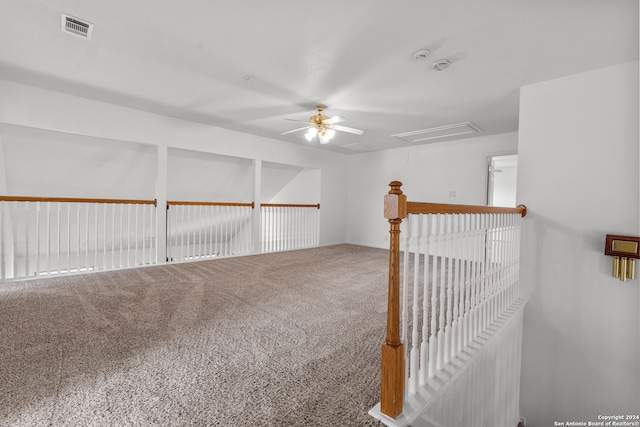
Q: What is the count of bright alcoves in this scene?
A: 3